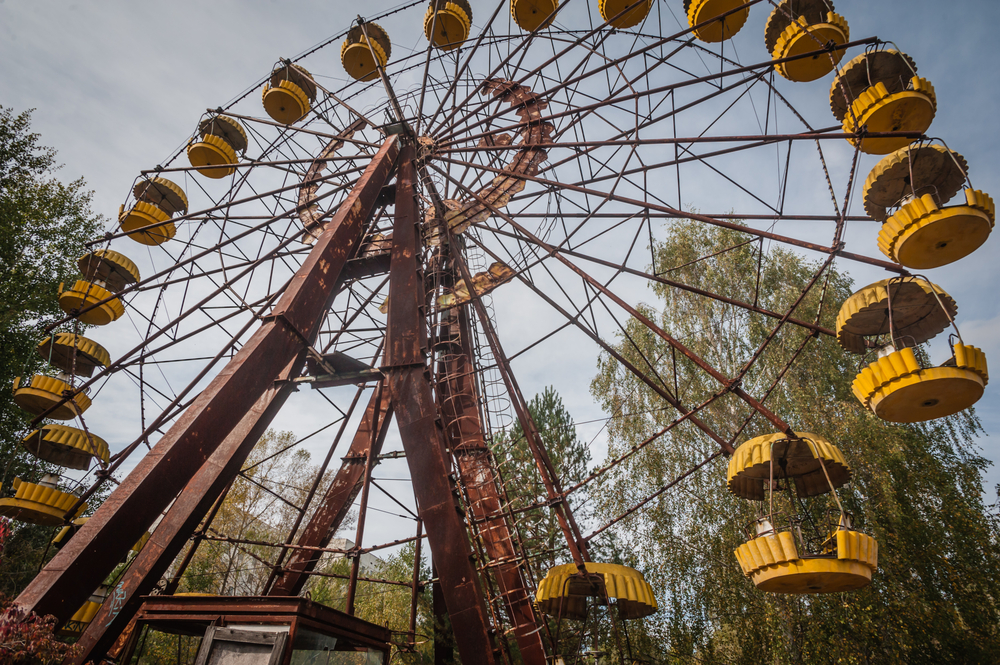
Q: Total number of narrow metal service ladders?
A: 2